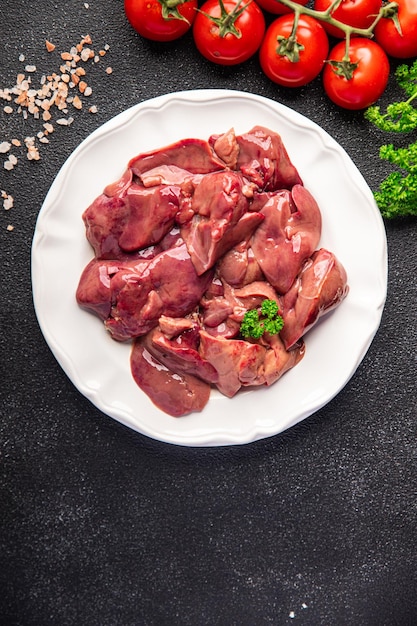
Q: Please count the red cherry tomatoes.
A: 7